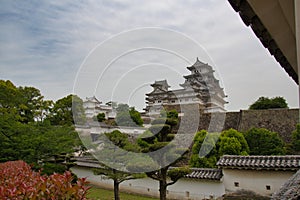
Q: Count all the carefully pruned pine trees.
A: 2